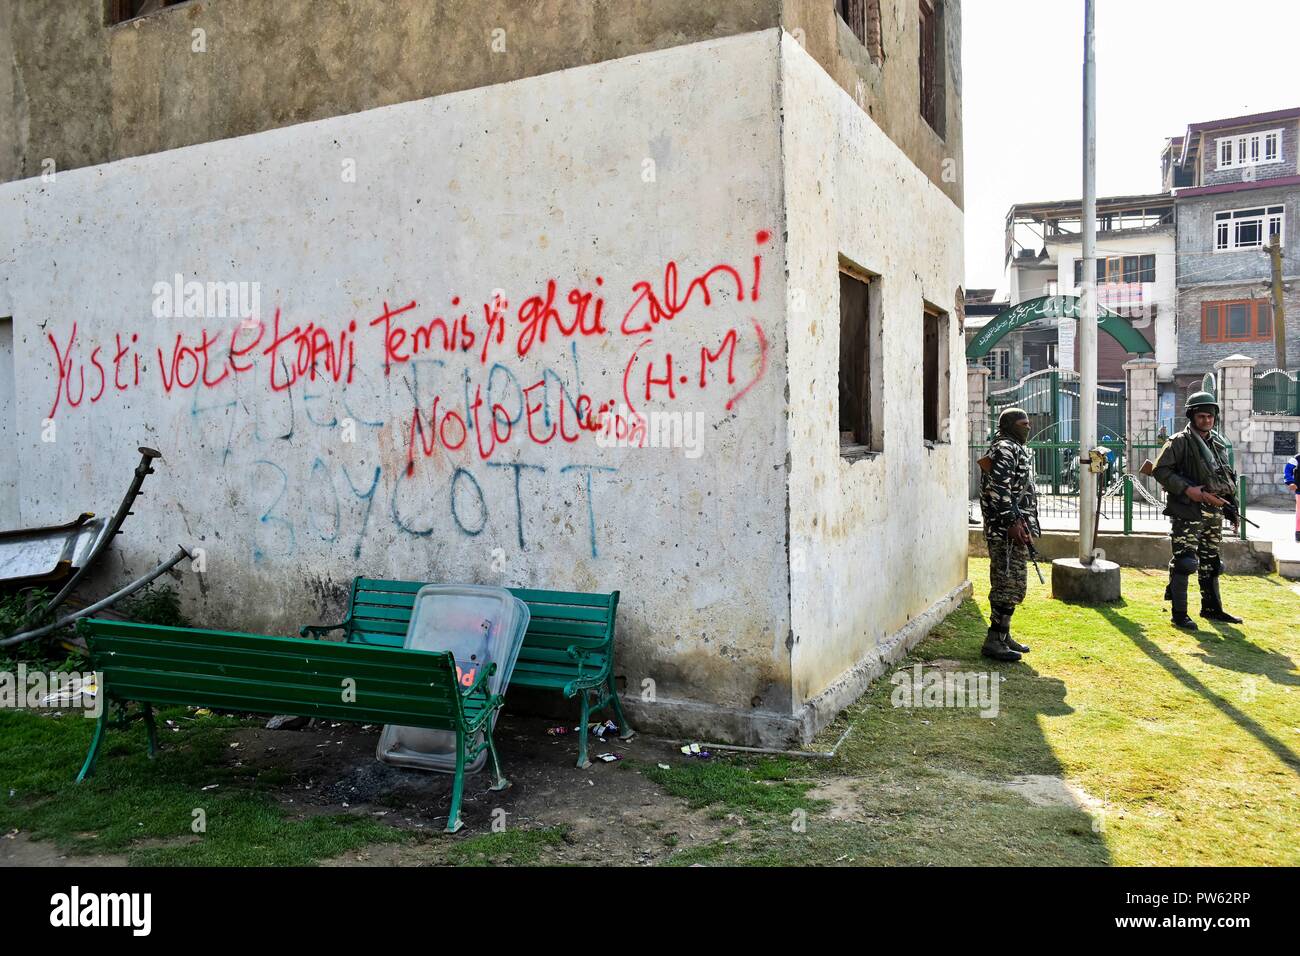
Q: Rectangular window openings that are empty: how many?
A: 2